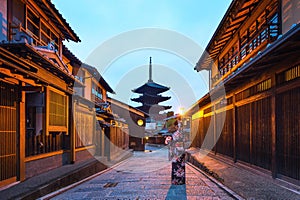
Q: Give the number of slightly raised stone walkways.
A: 2